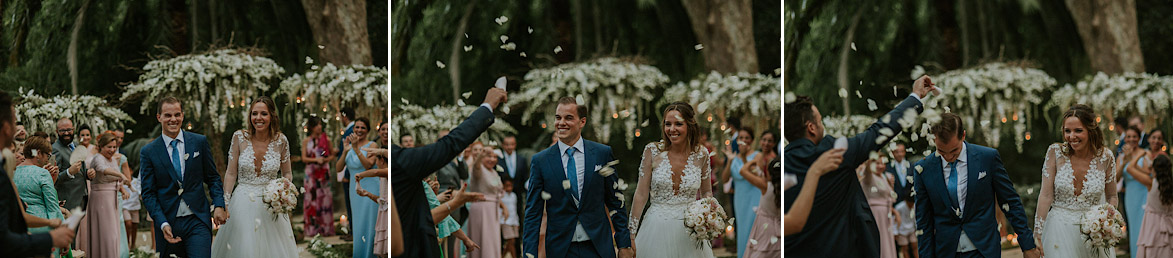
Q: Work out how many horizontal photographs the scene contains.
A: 3